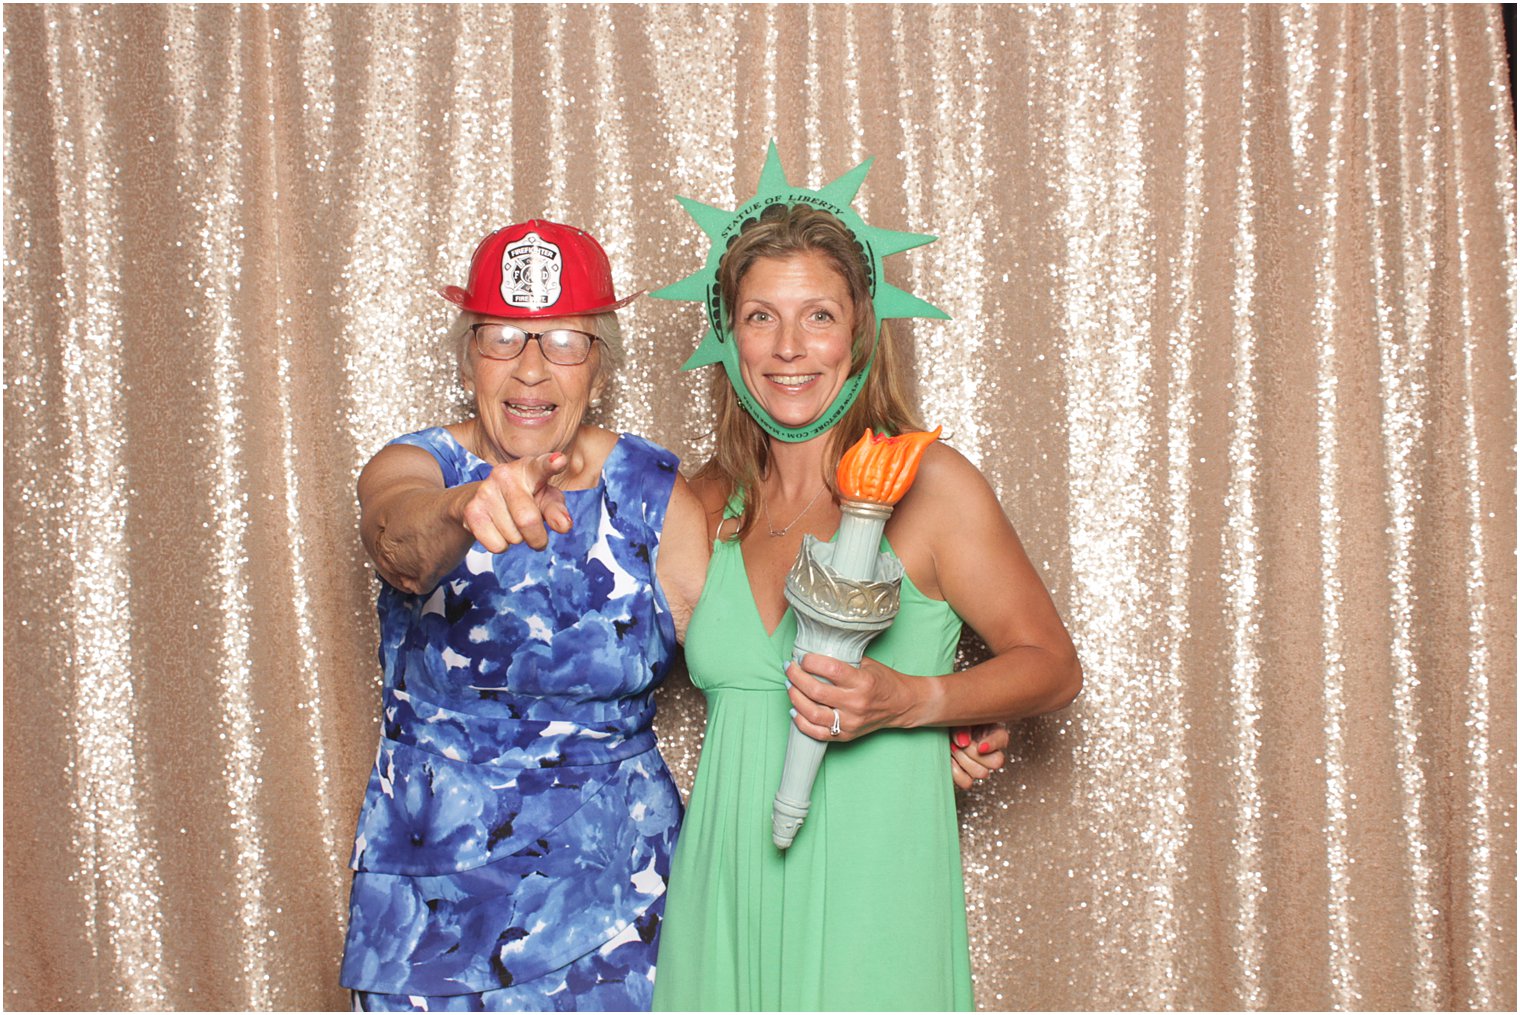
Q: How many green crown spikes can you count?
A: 7